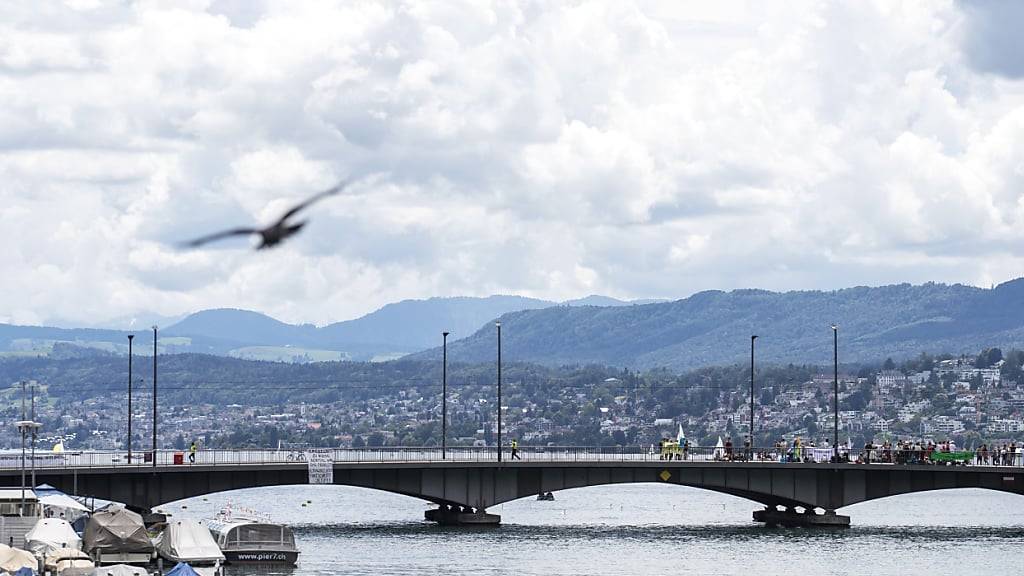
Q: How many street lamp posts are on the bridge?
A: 6